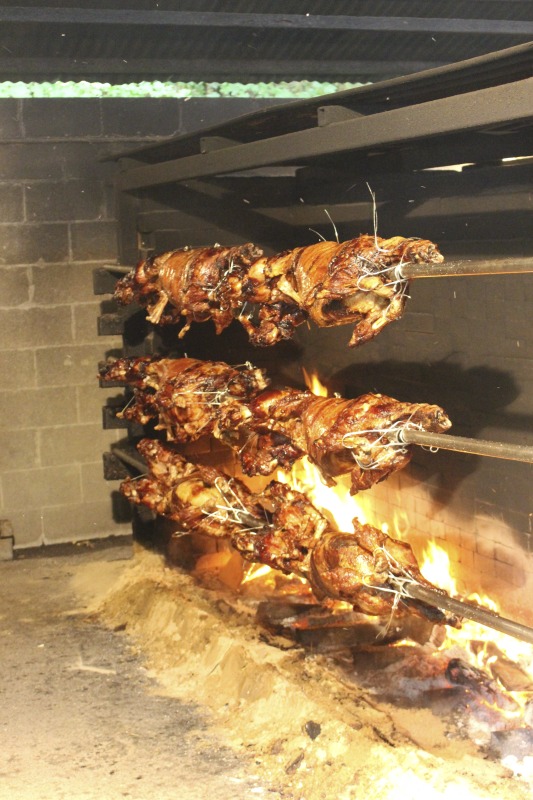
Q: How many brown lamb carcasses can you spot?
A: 6